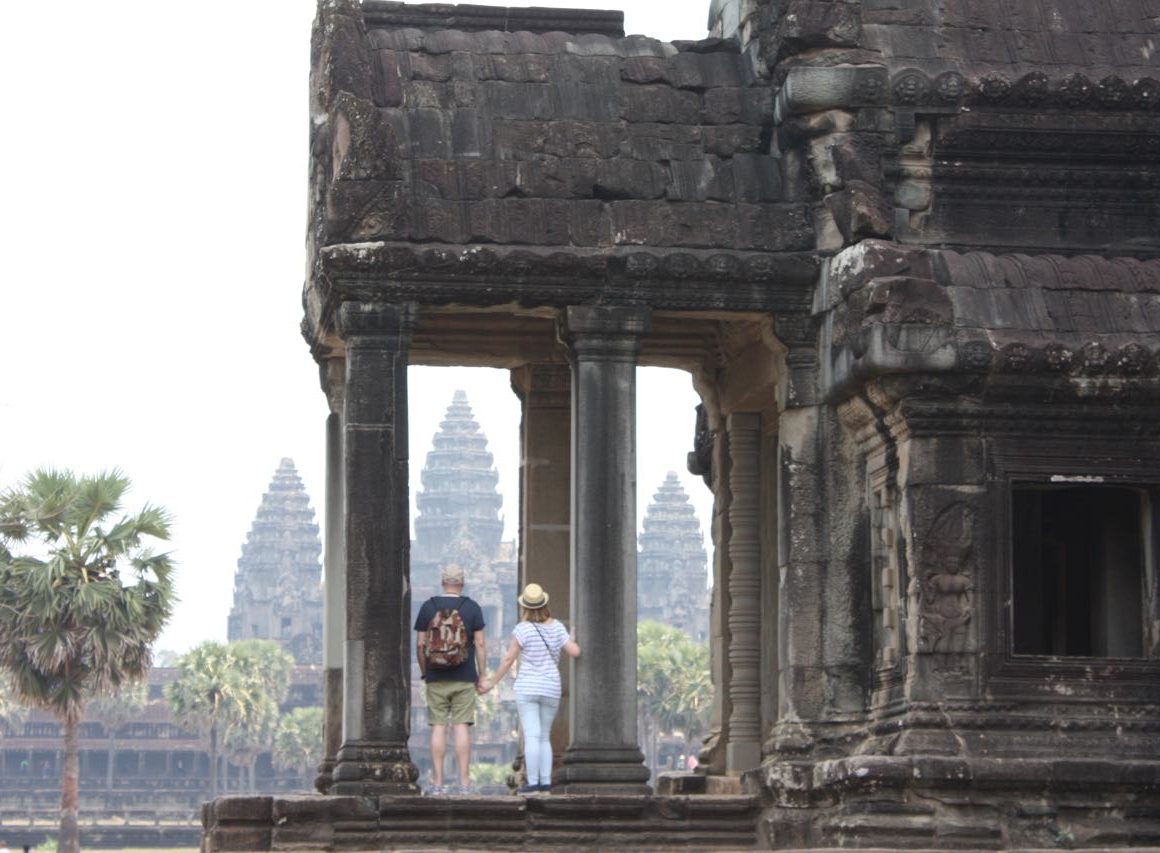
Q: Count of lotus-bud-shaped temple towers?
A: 3